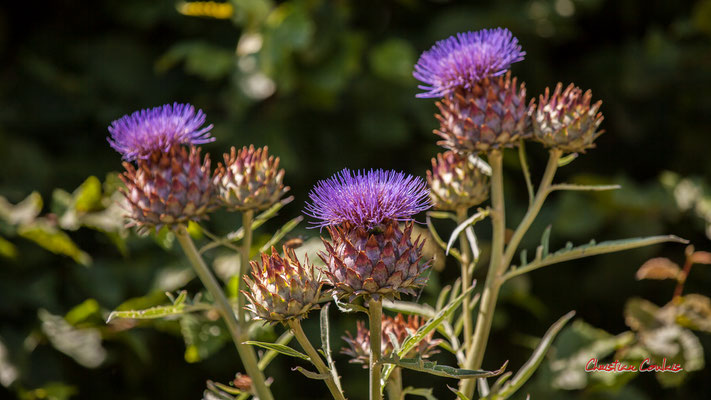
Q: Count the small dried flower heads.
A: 5